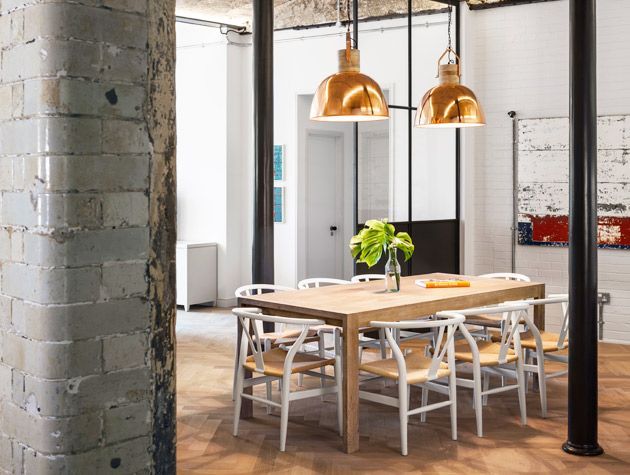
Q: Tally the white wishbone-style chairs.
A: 8